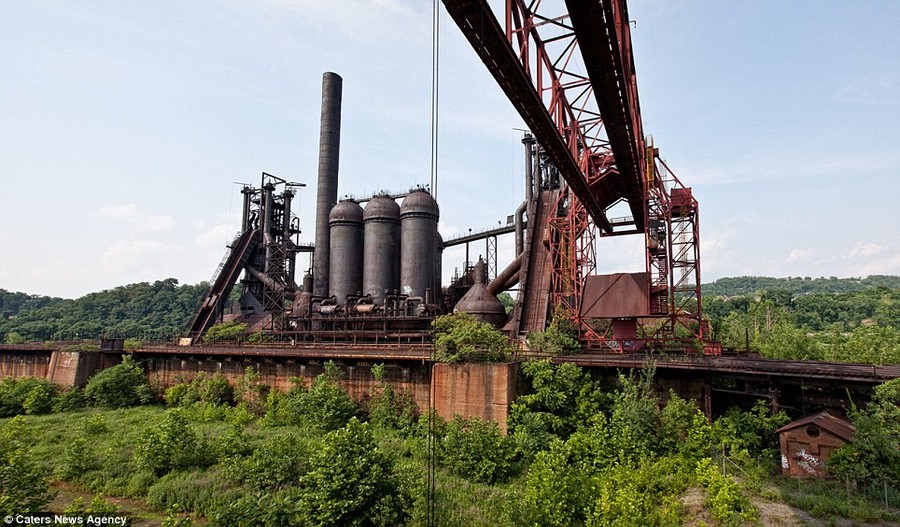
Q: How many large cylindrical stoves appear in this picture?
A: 3